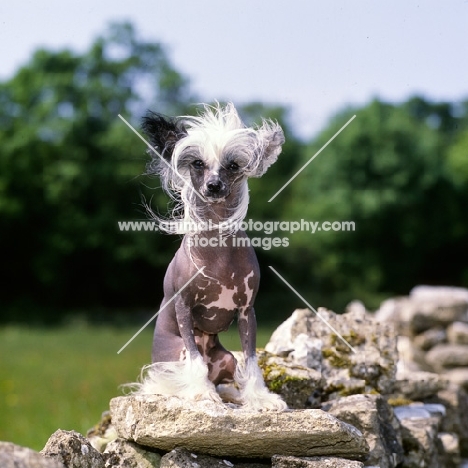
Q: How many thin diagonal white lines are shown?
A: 4